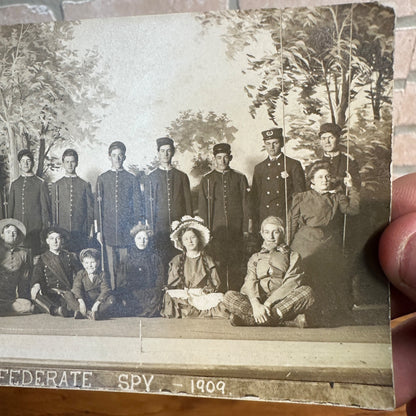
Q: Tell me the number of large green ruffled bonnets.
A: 0